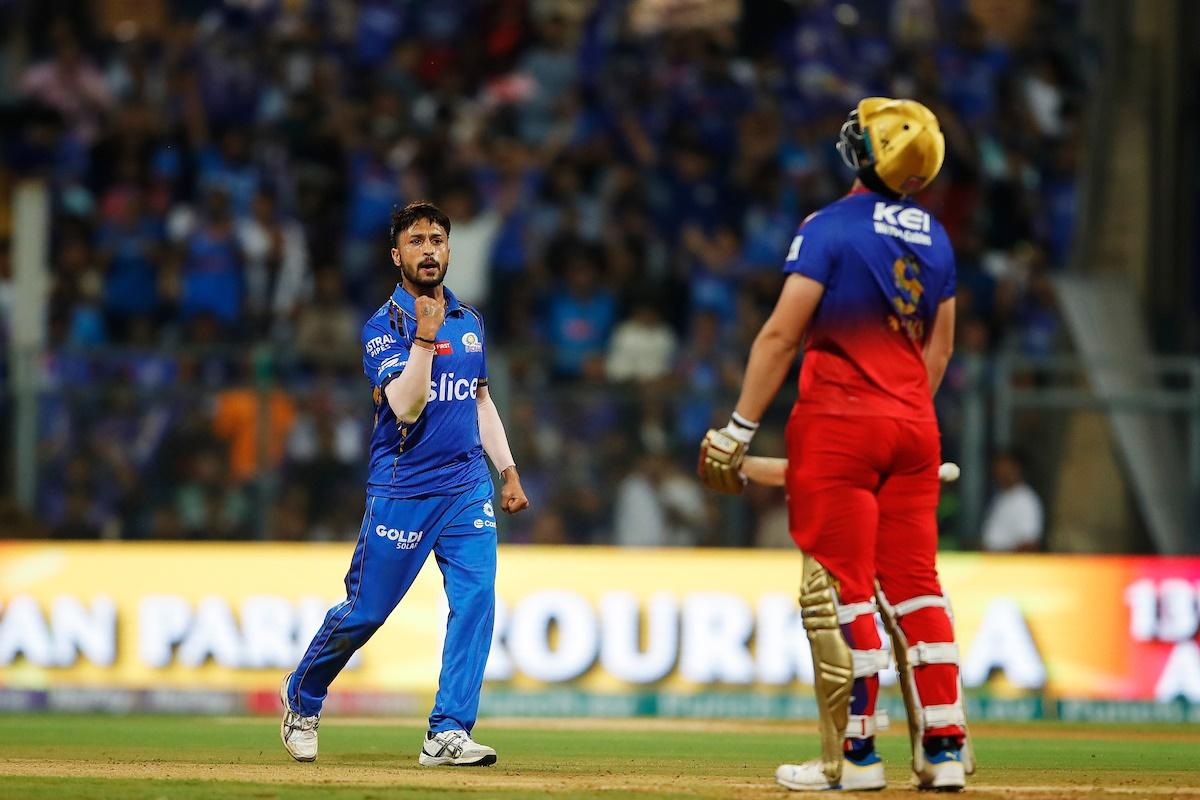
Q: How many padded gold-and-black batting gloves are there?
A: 1